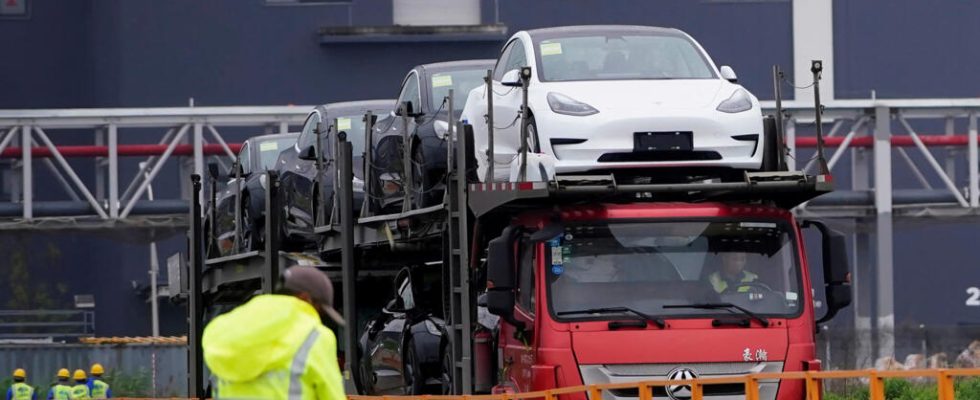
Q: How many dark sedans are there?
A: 4